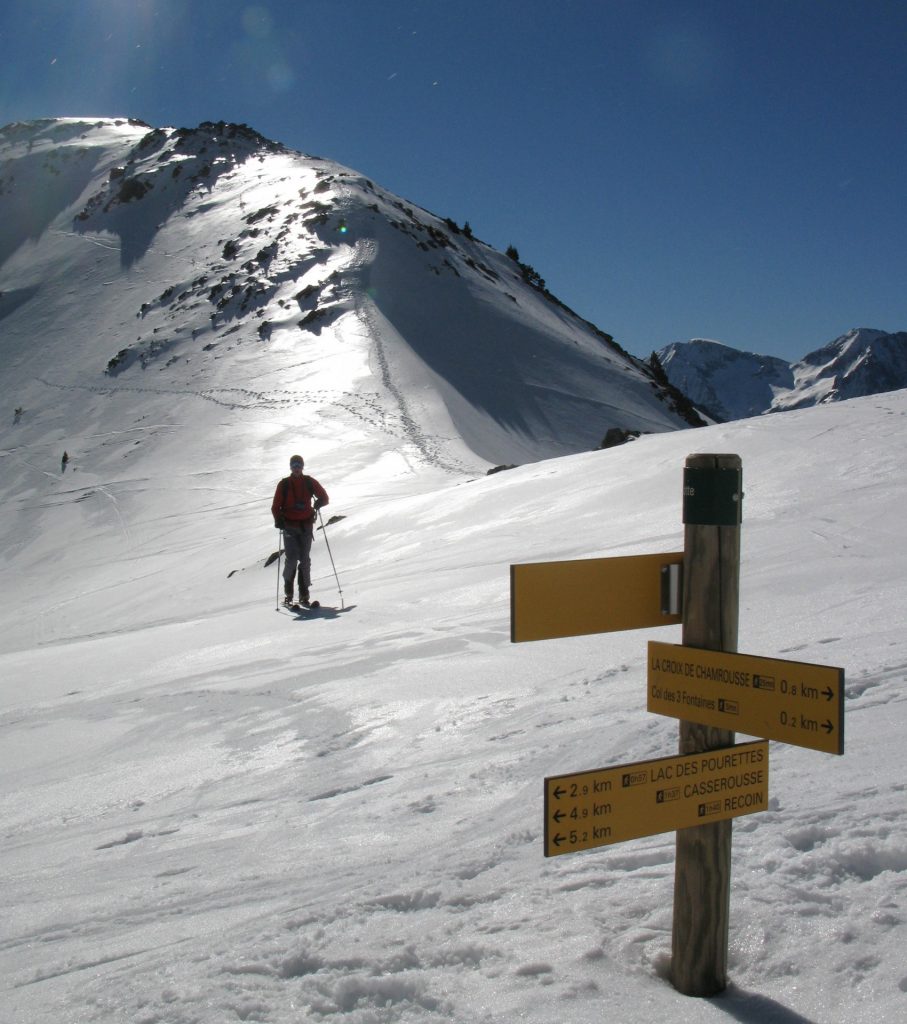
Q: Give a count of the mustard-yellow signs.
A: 3